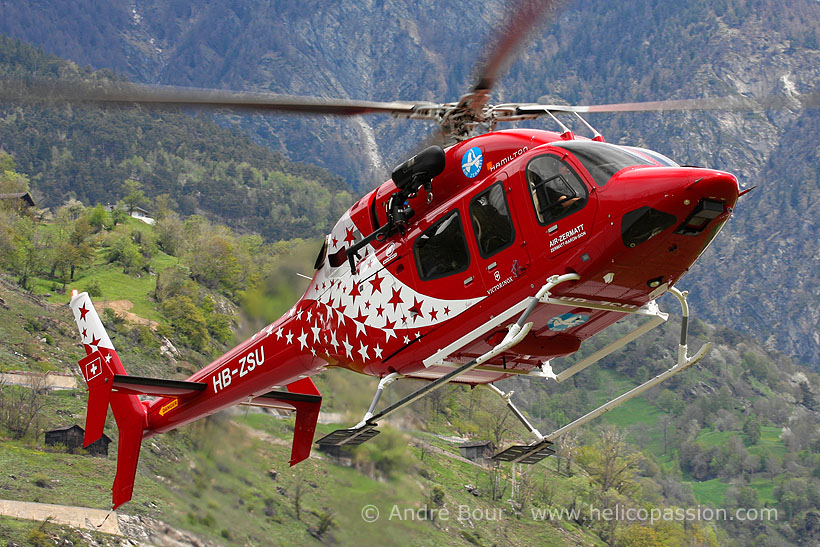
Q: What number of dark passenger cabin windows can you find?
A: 2